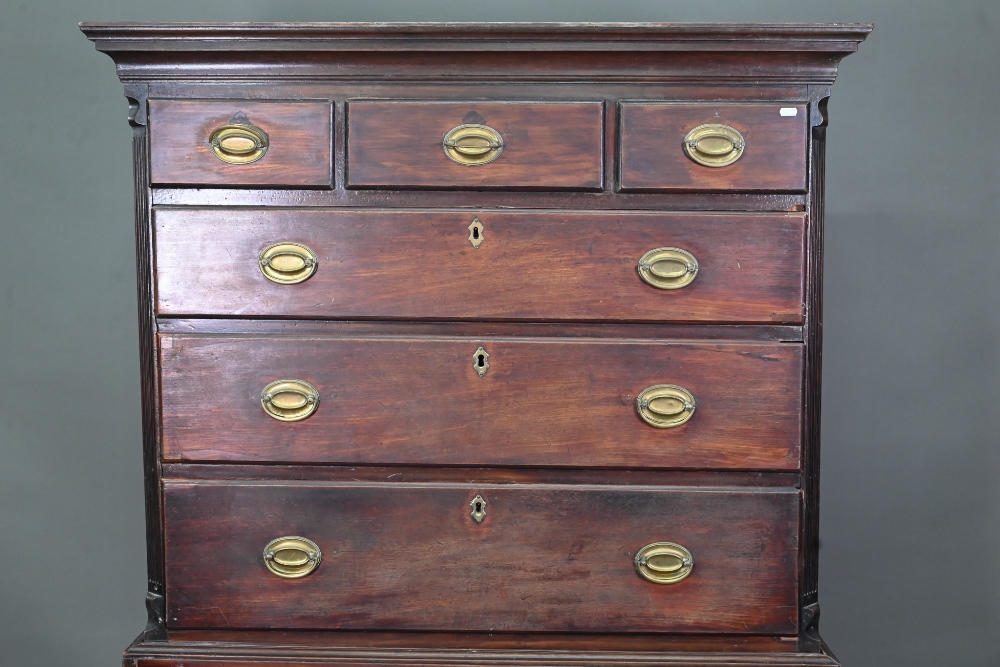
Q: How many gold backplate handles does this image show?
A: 9